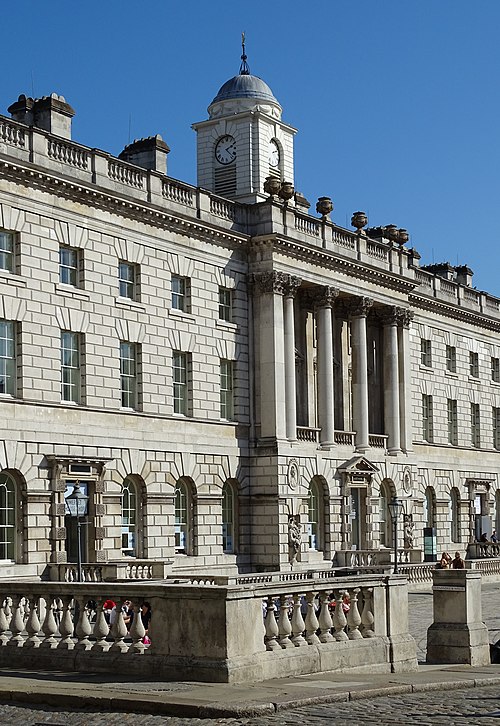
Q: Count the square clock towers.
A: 1